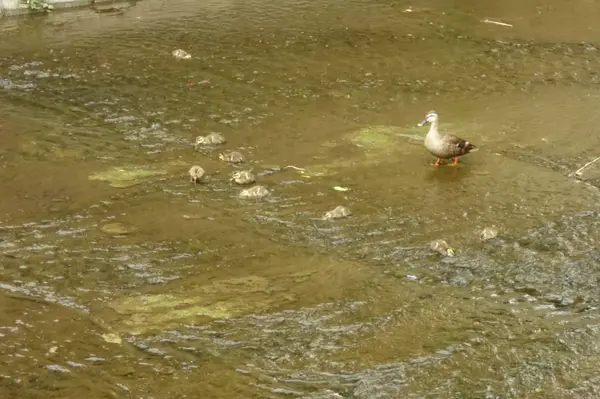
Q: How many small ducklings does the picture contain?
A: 9